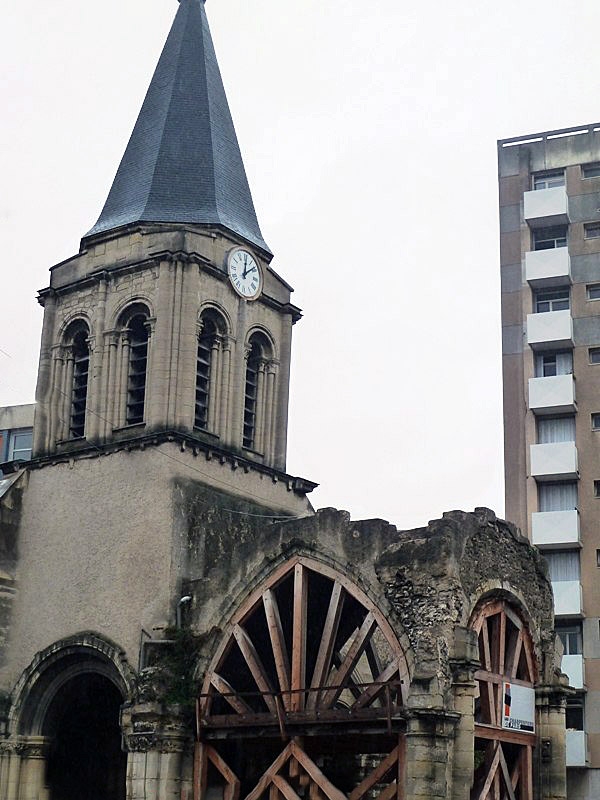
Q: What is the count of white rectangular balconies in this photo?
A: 9